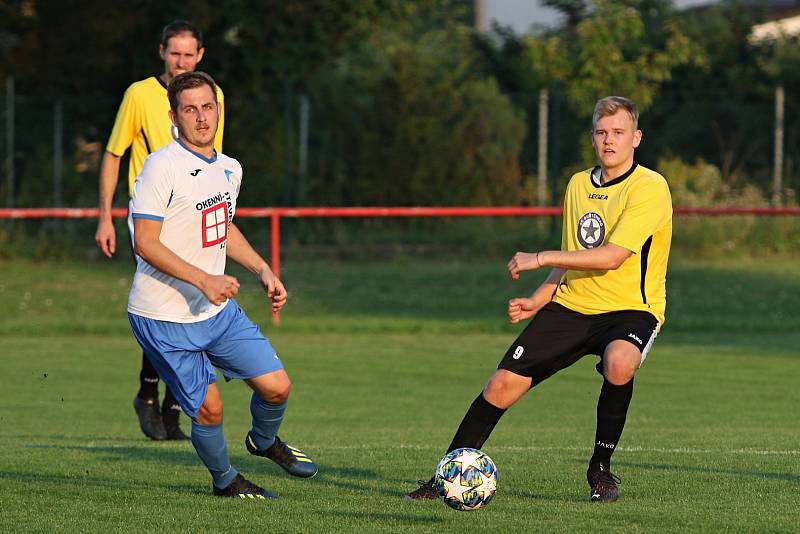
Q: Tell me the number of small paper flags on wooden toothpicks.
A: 0